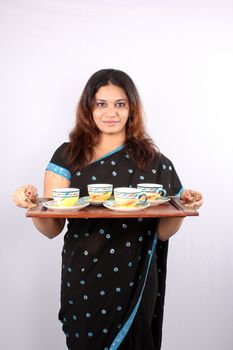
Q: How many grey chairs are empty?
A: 0